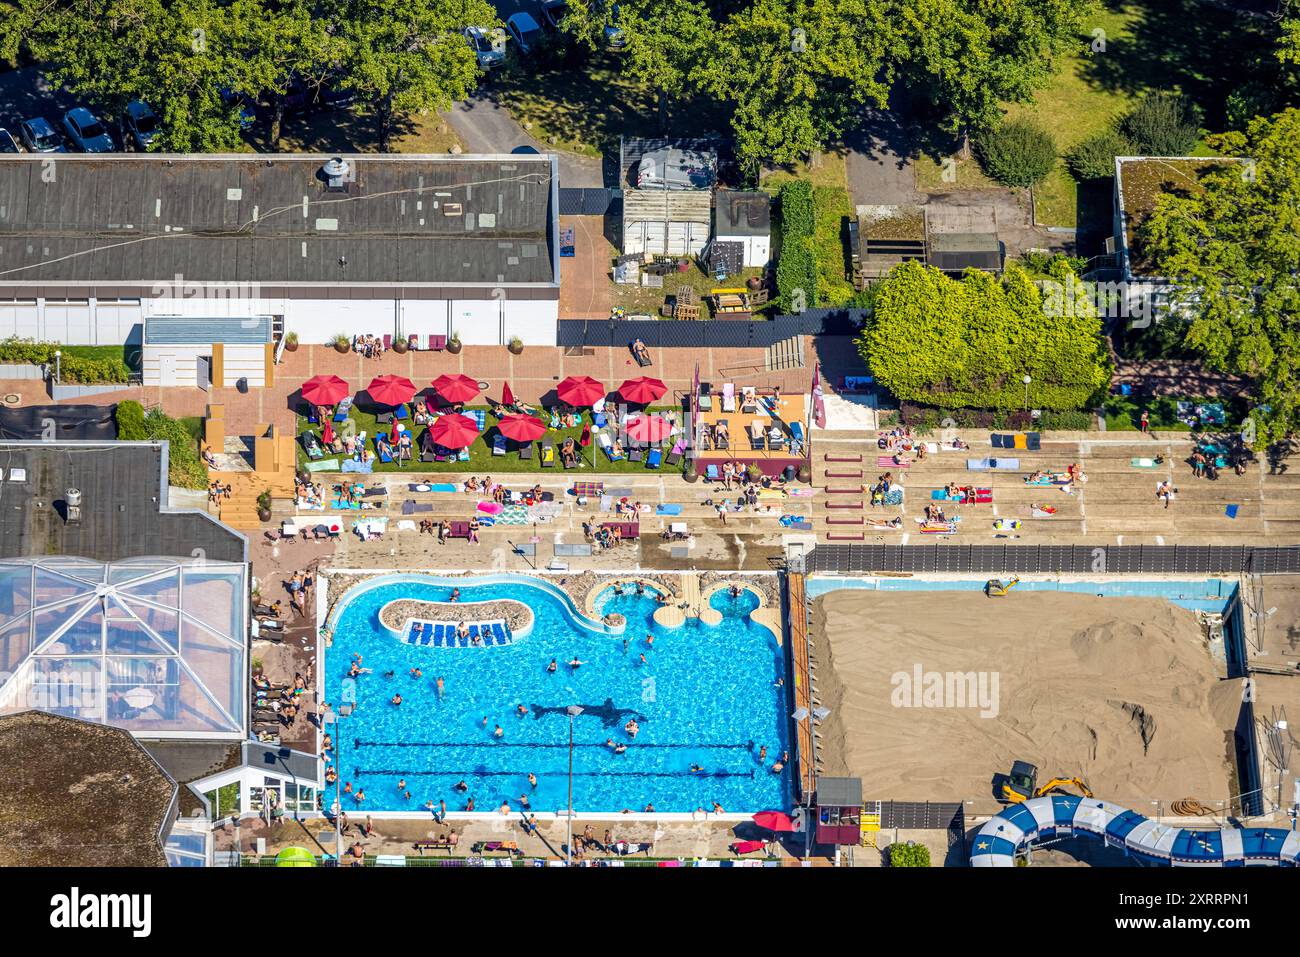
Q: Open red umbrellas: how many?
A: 9